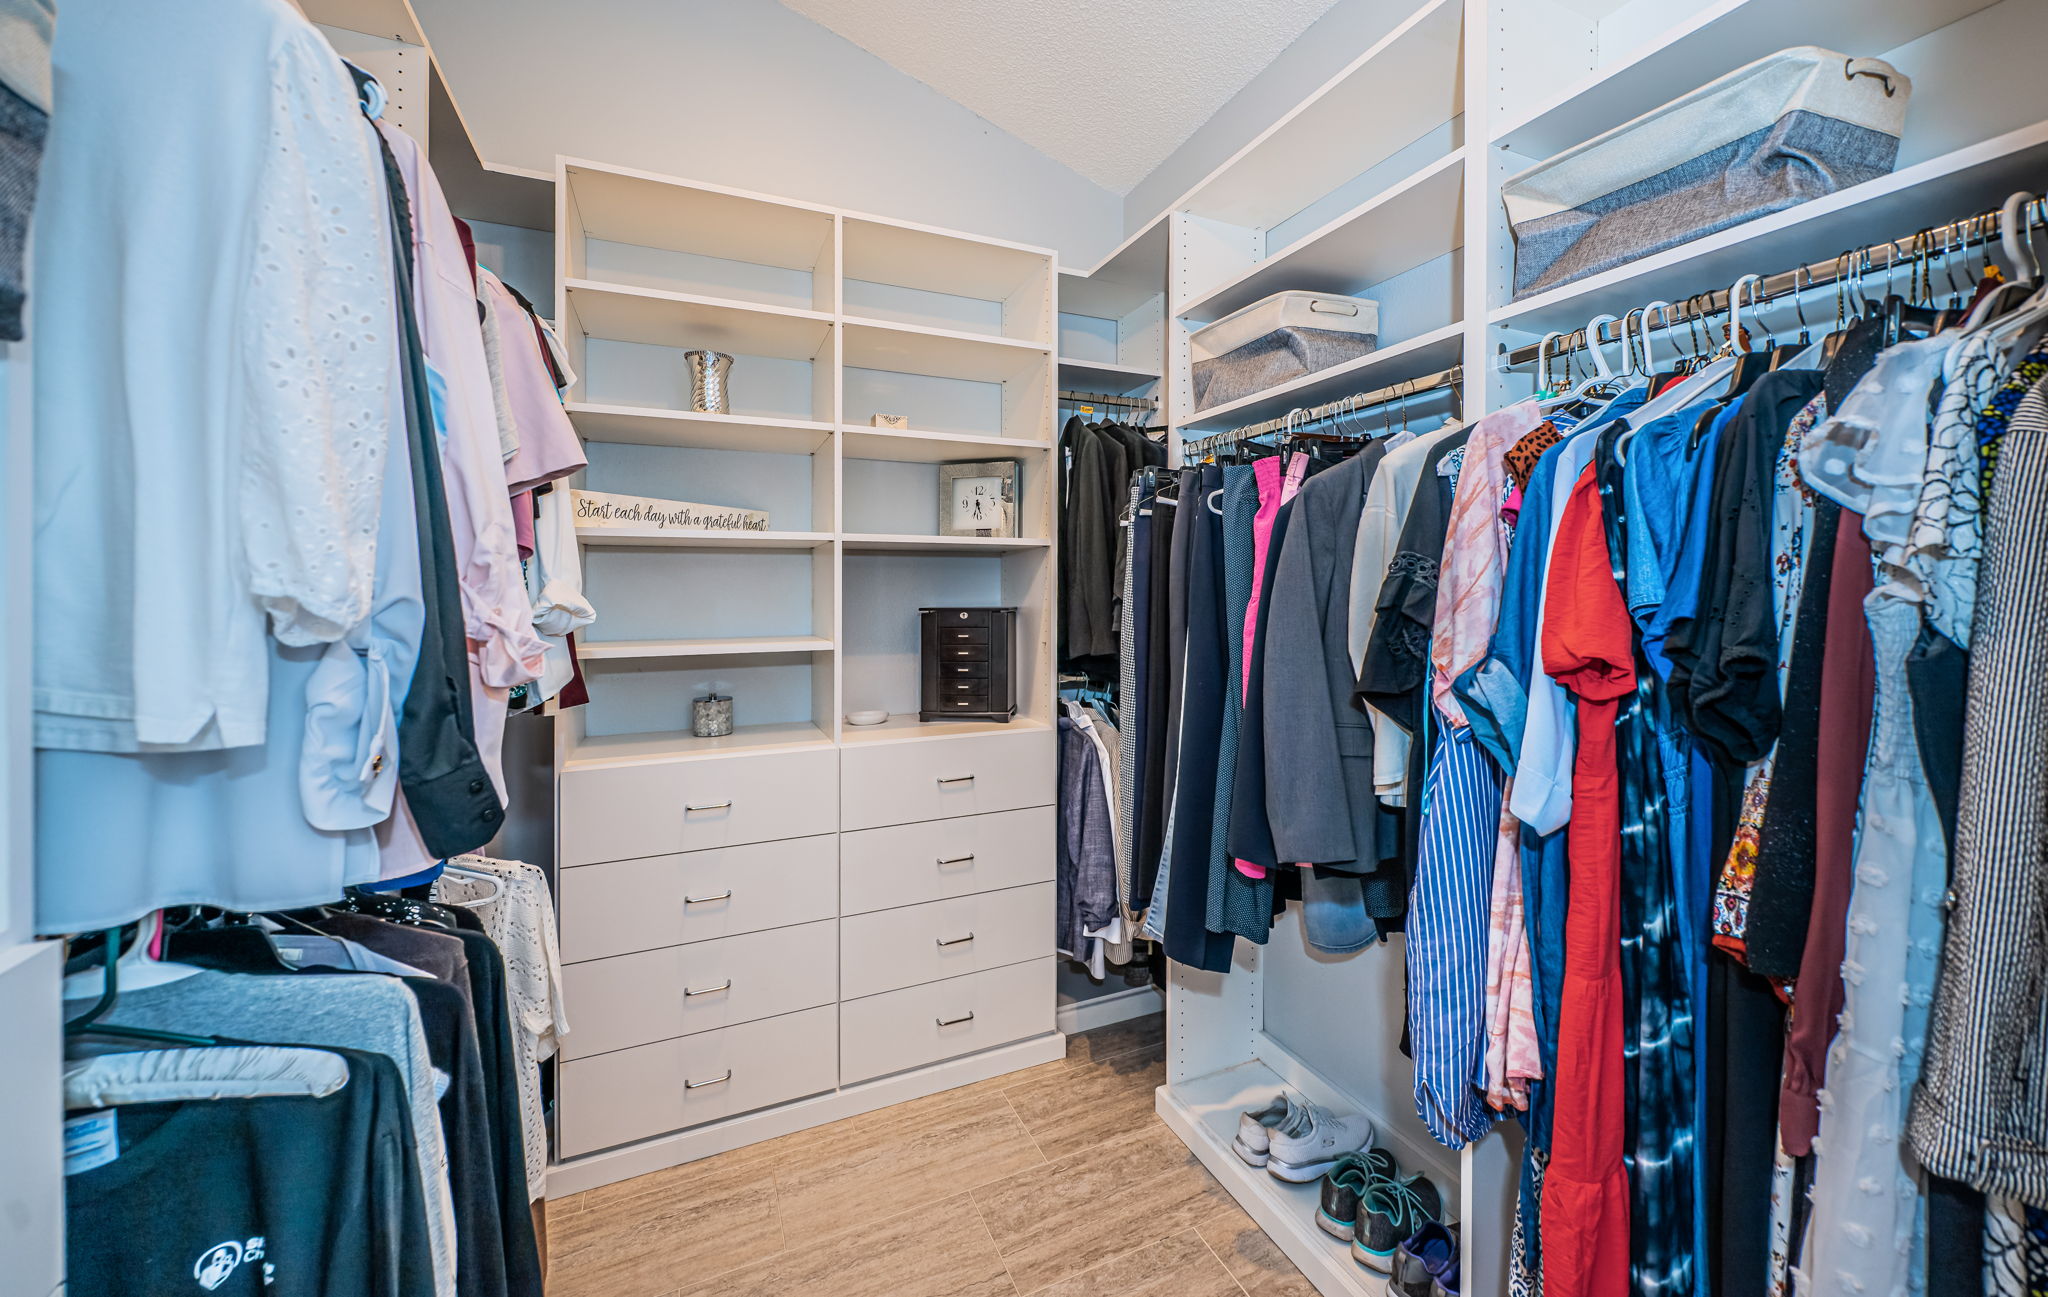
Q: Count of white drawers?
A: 8